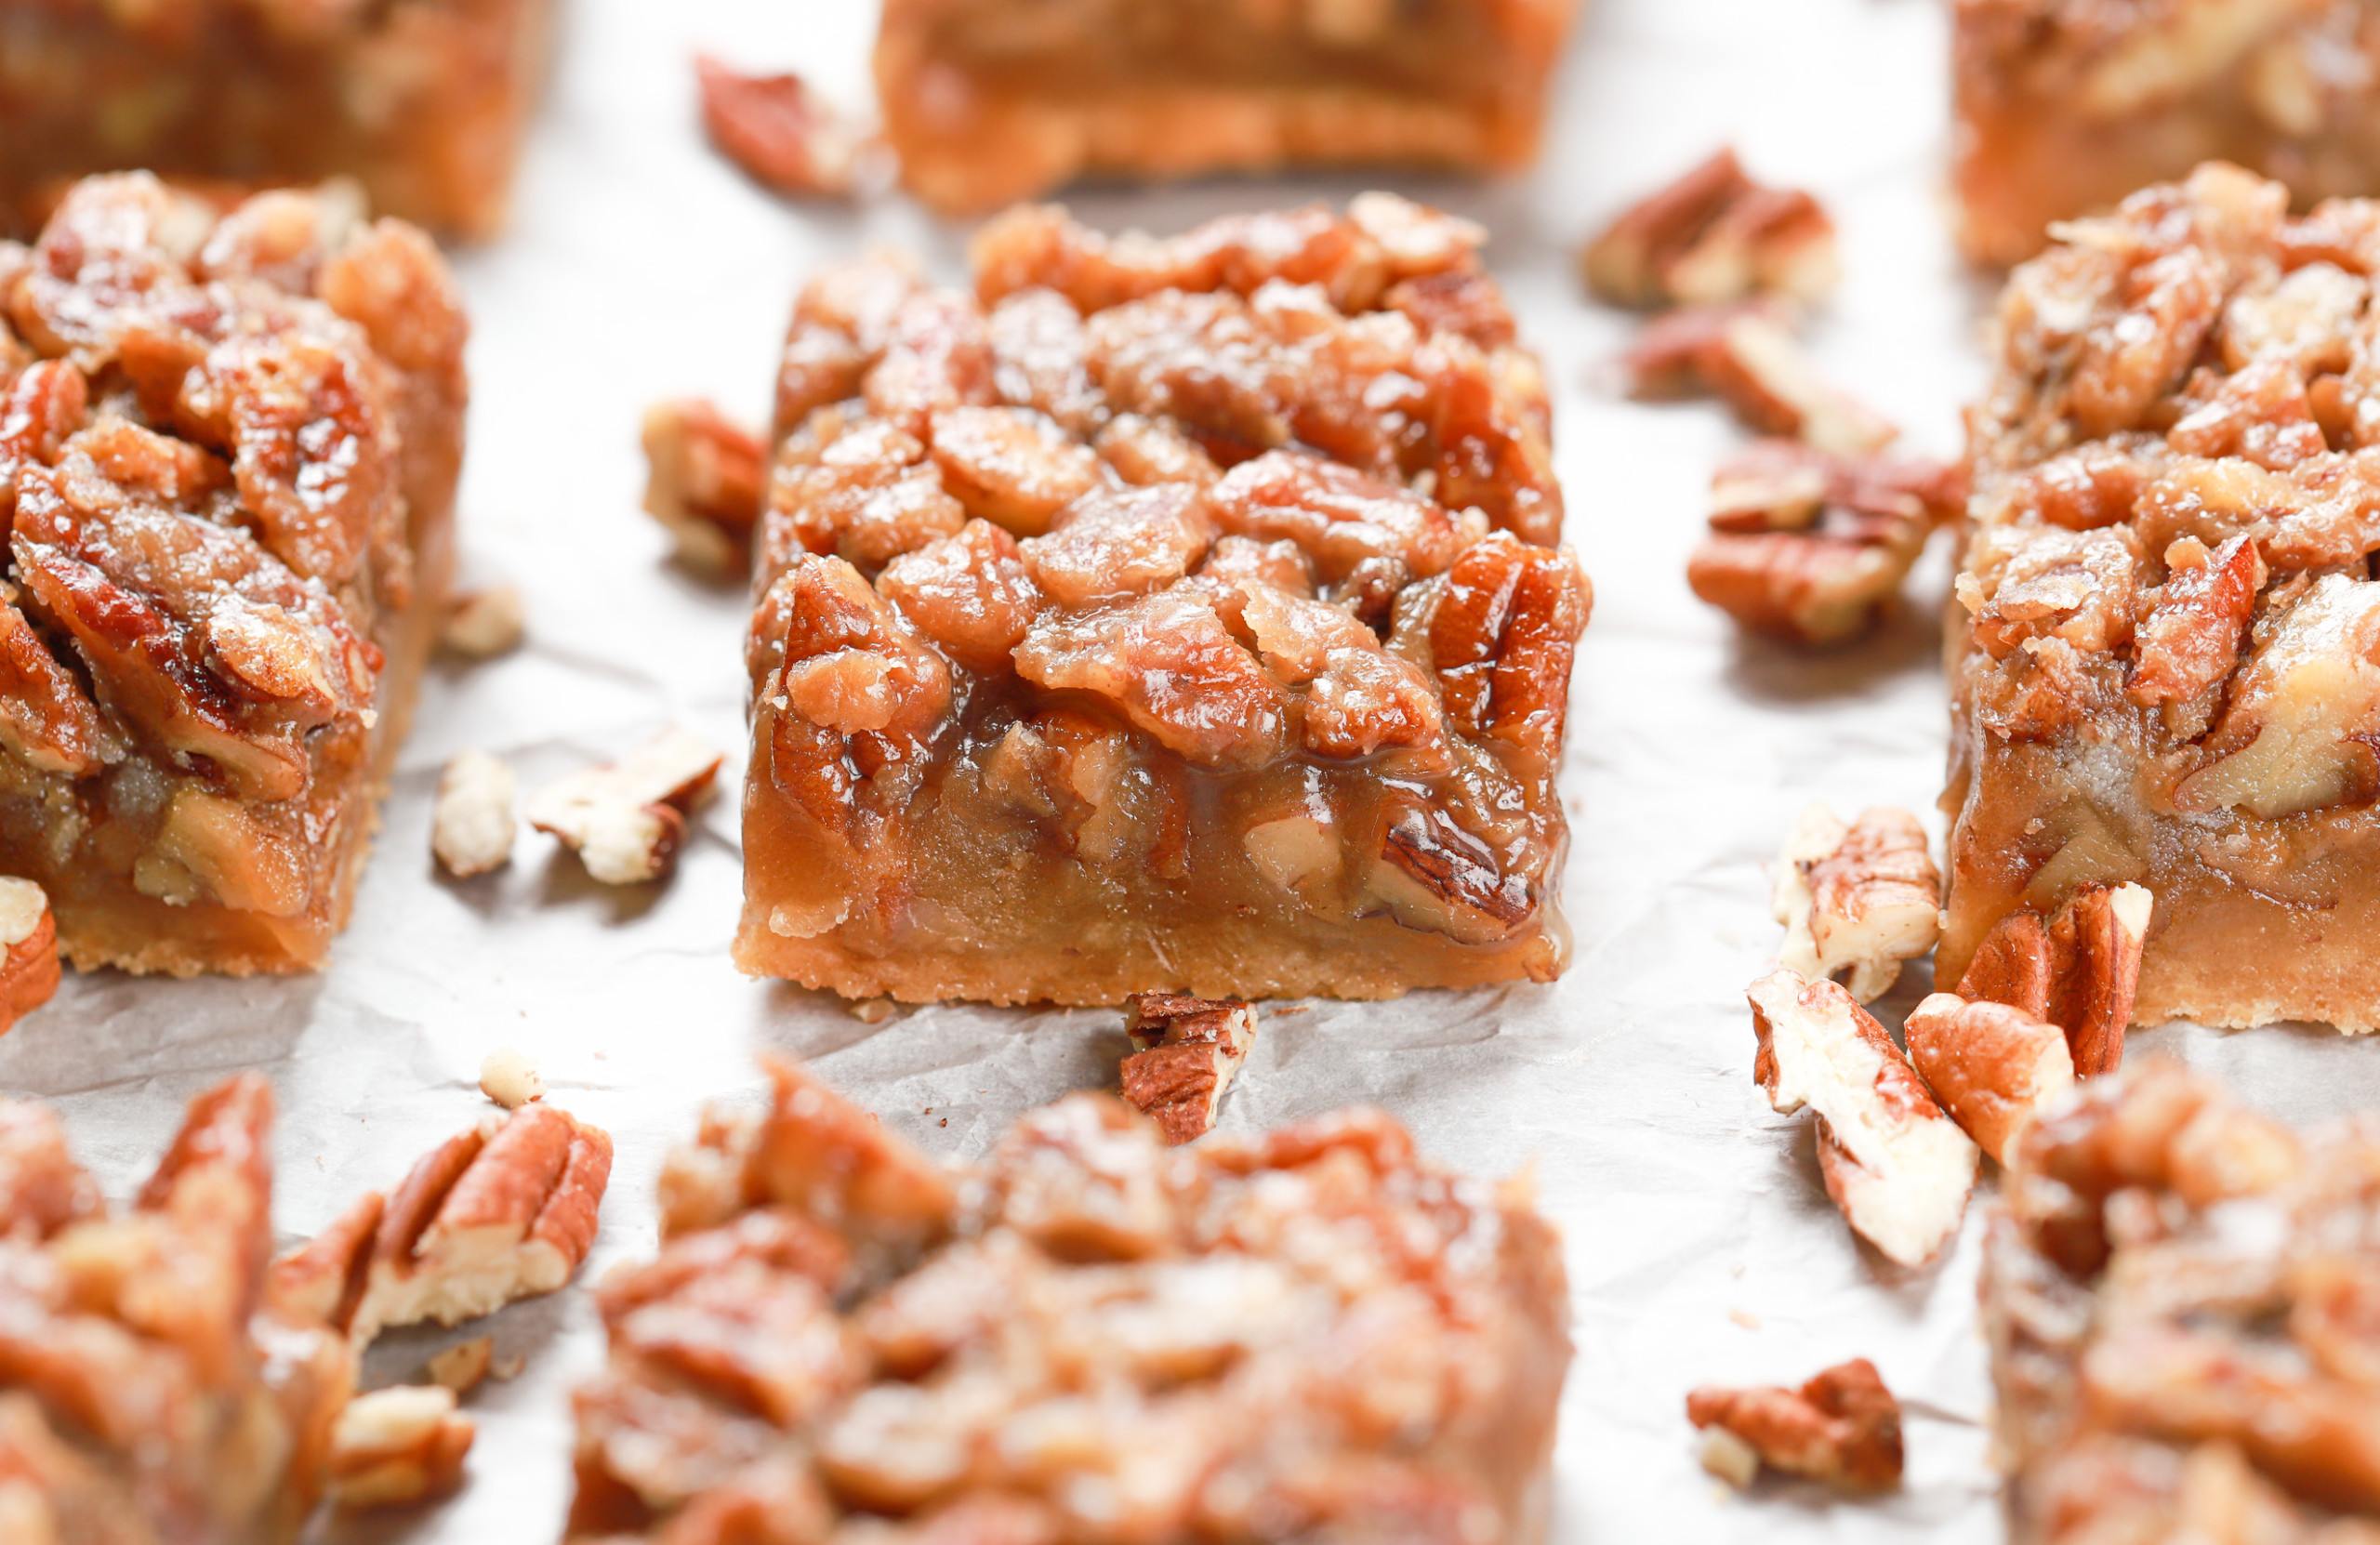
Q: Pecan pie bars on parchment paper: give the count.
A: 9